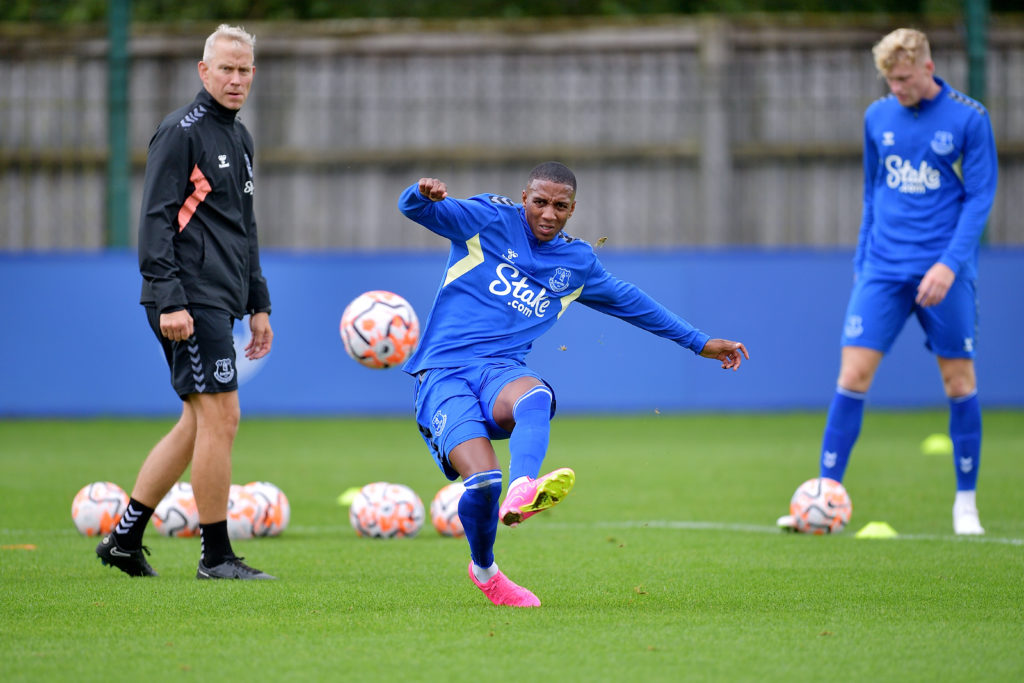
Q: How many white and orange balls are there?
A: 9